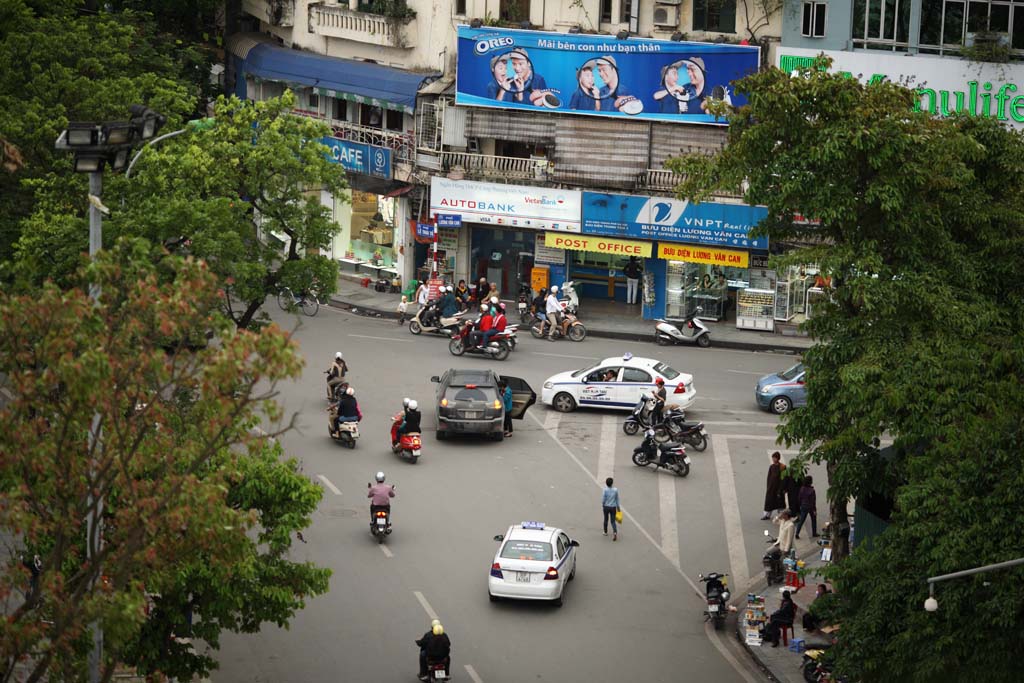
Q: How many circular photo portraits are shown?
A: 3